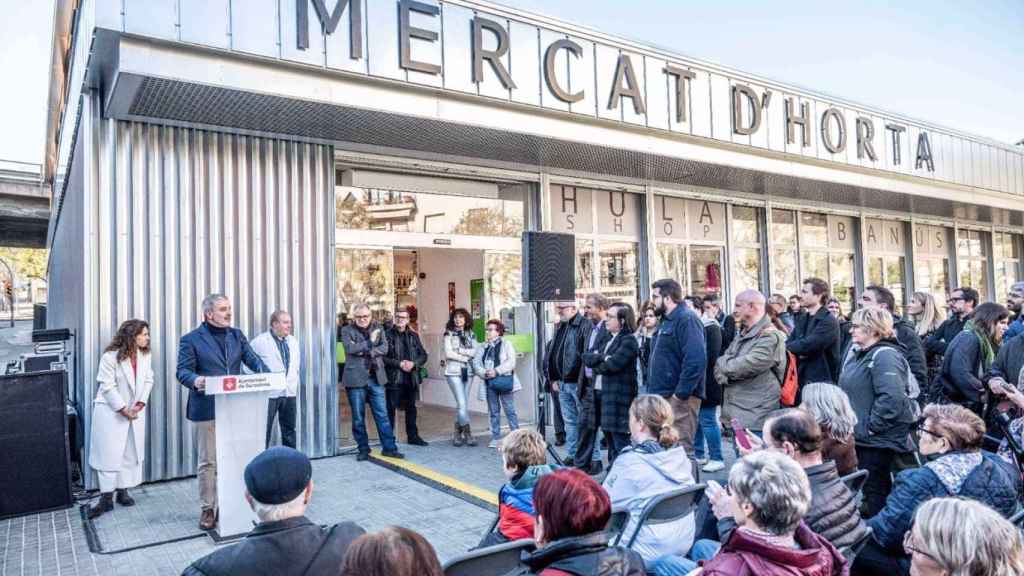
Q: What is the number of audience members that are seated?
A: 10